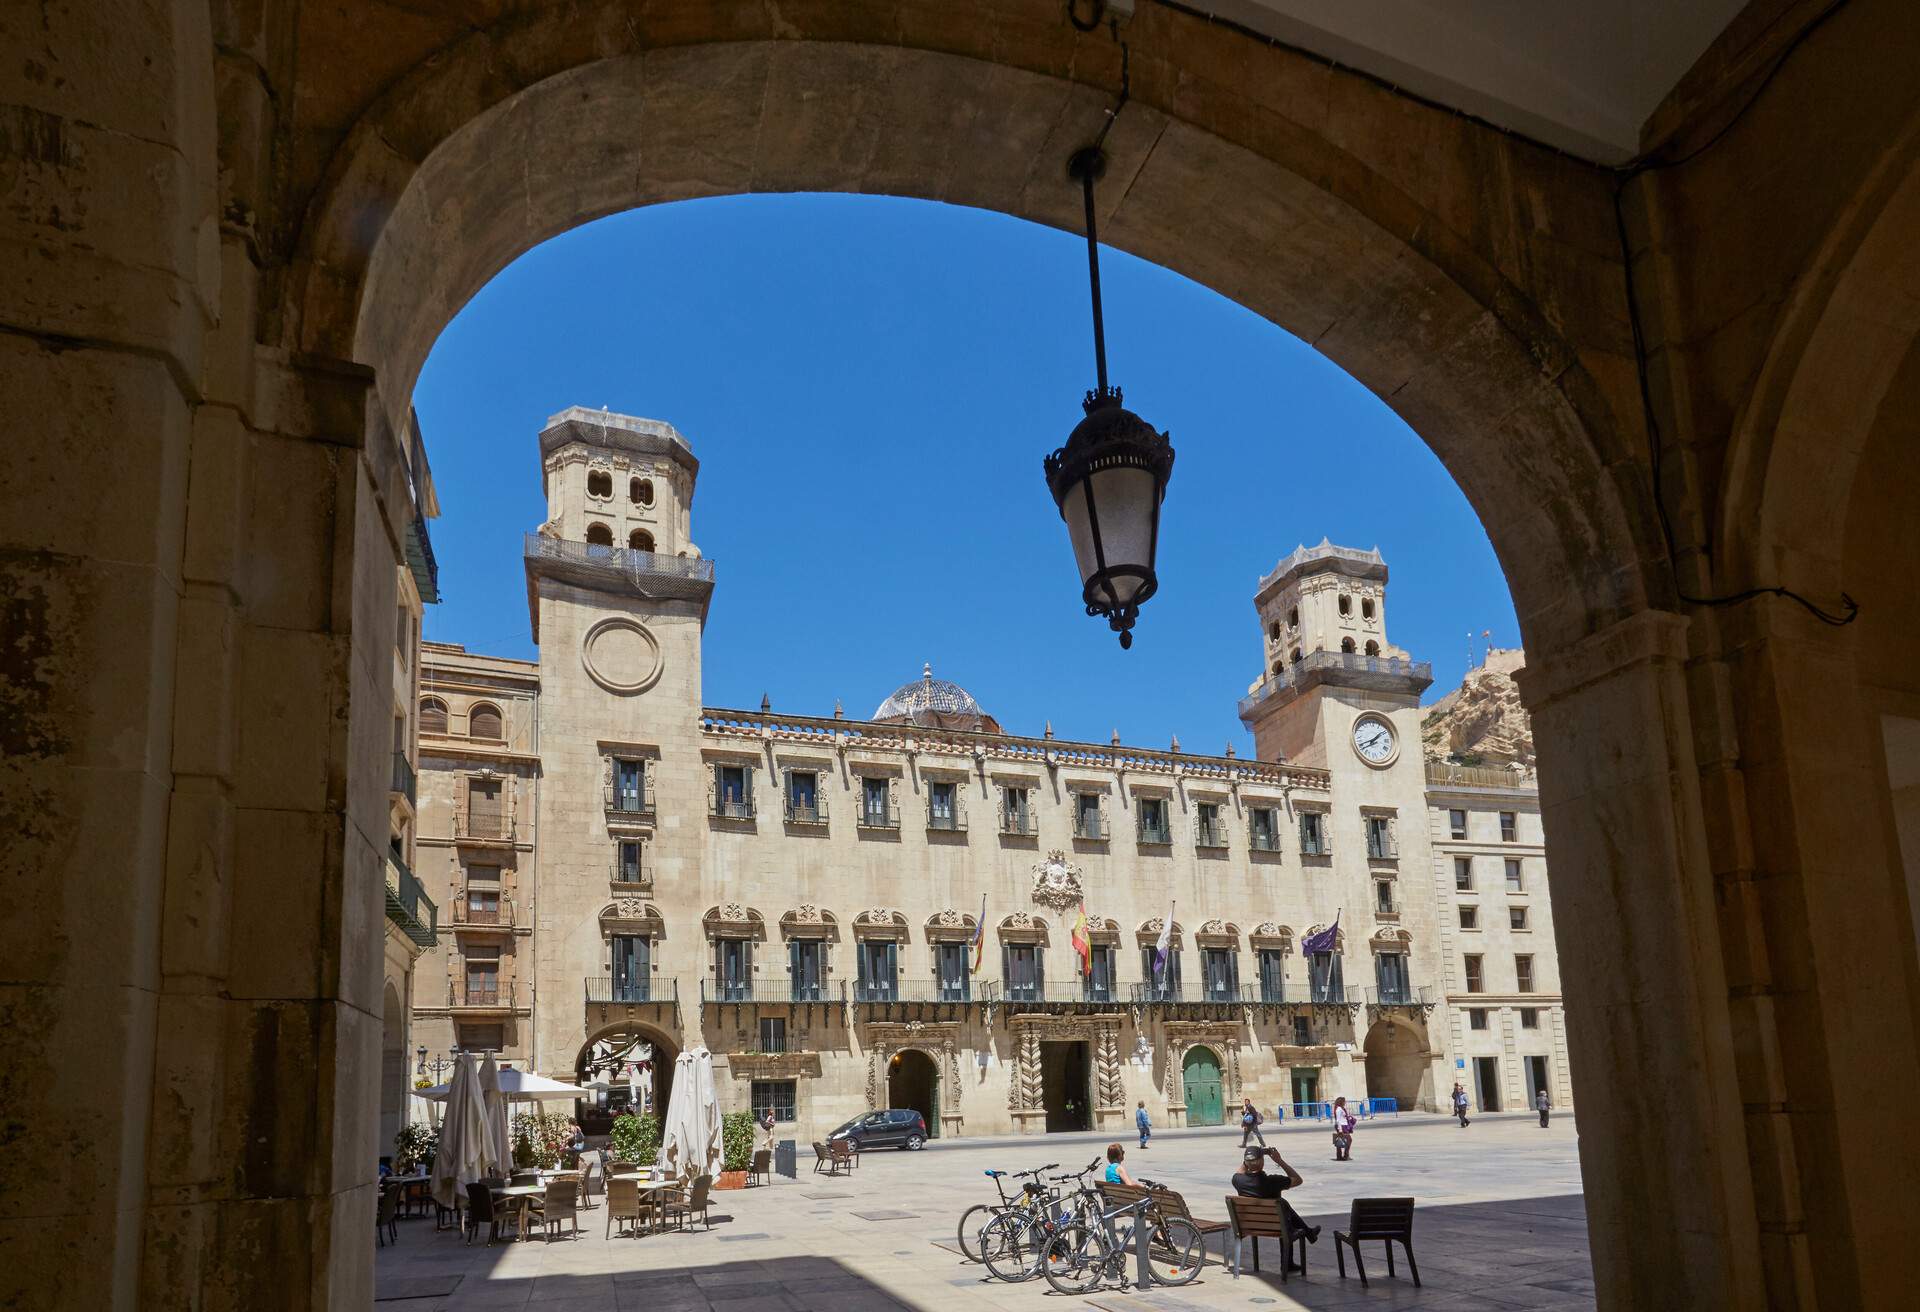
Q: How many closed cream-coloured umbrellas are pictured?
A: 4